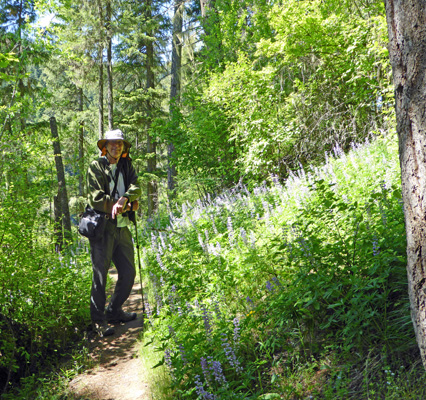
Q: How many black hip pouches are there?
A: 1